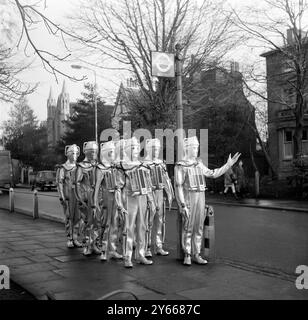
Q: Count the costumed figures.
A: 7